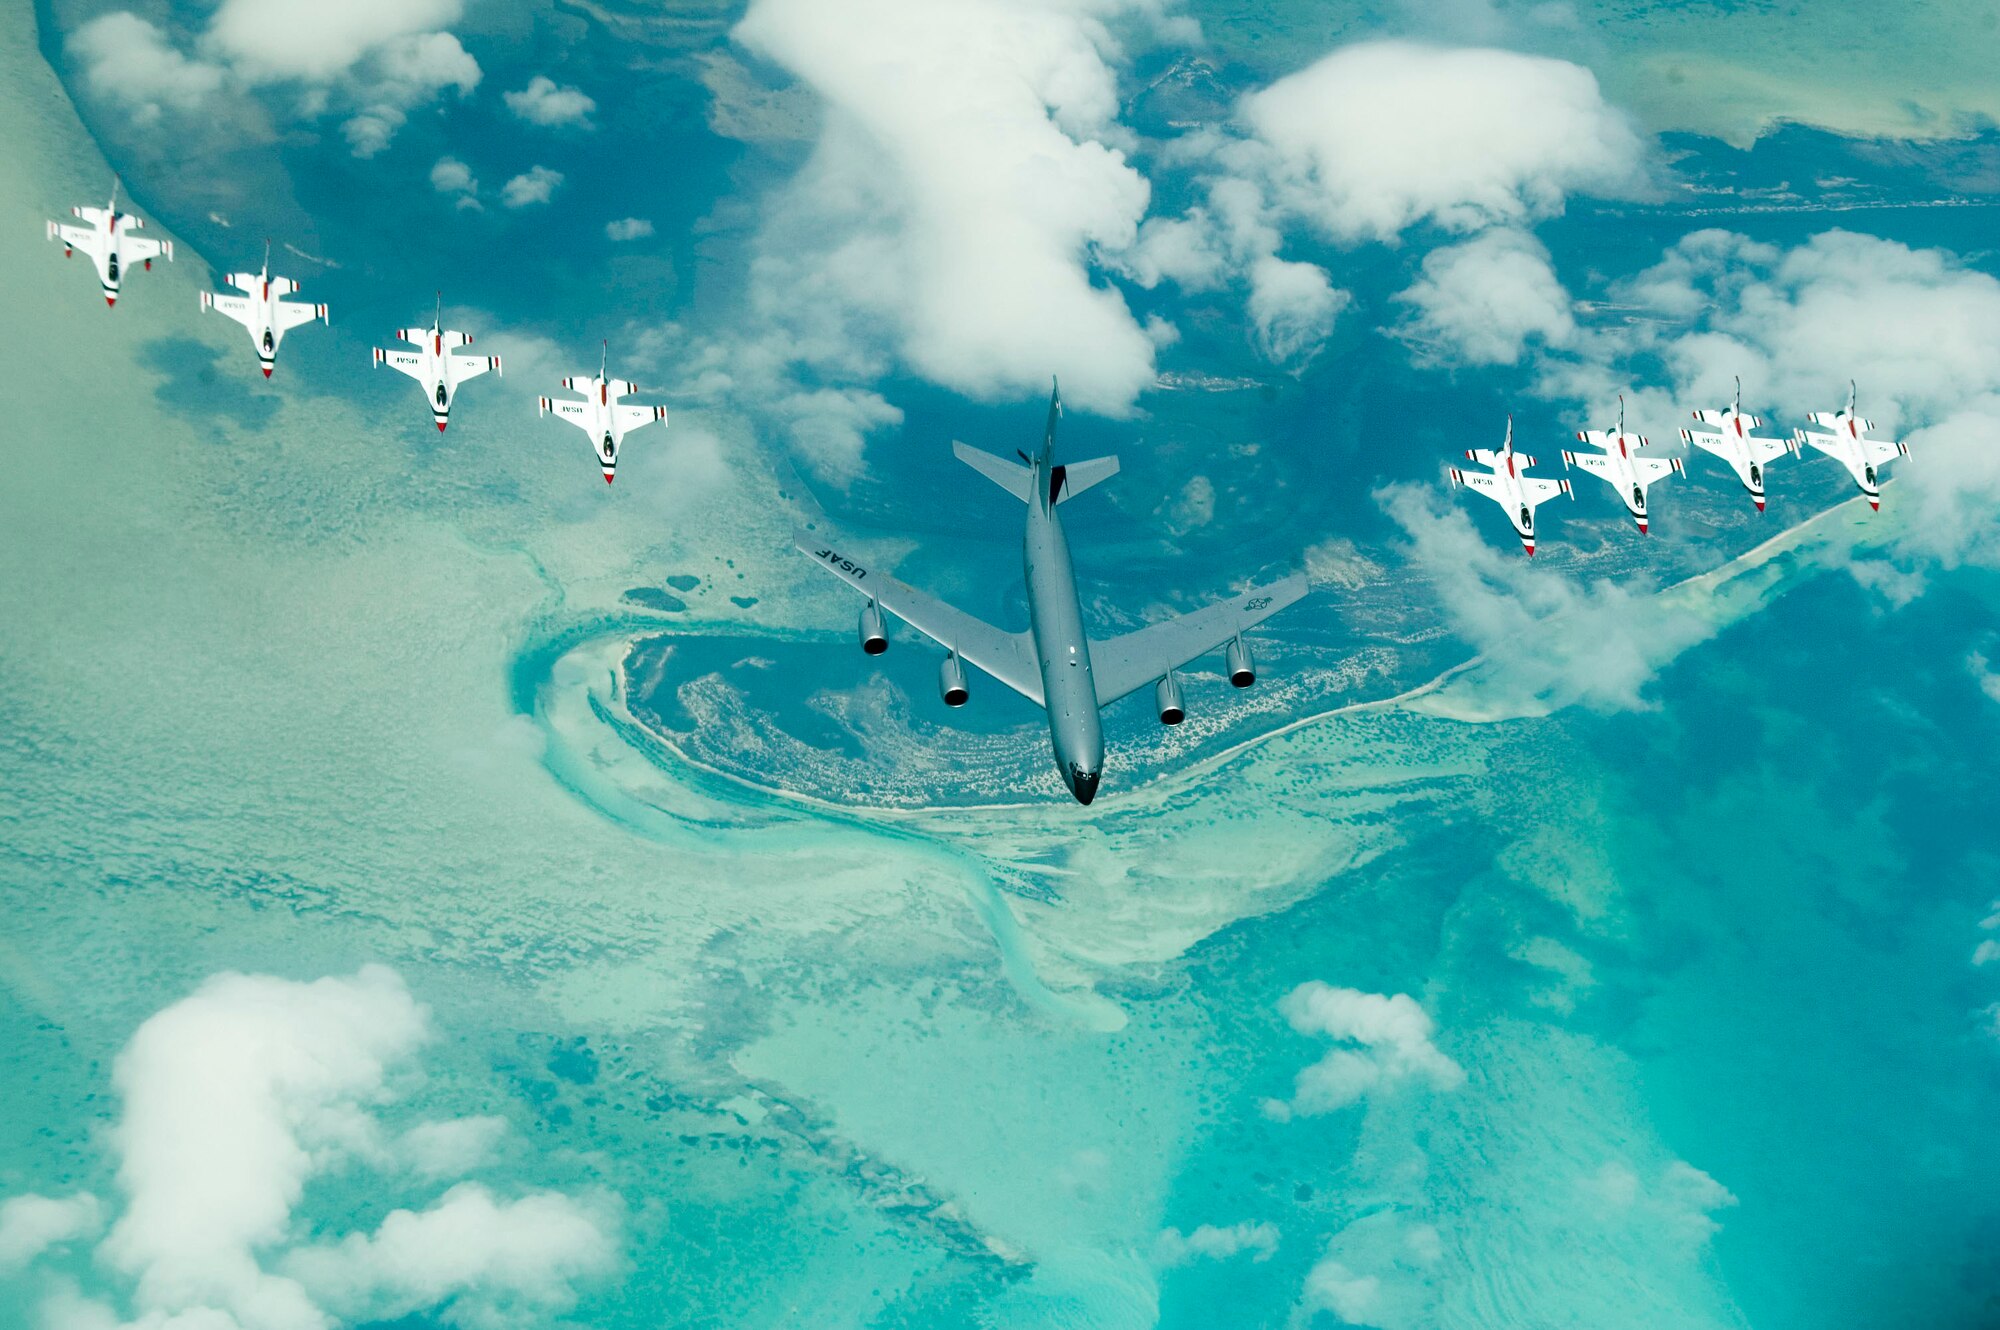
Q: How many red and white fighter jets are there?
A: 8